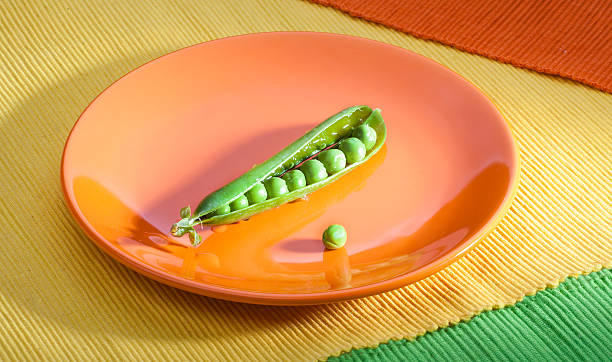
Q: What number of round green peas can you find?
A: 10